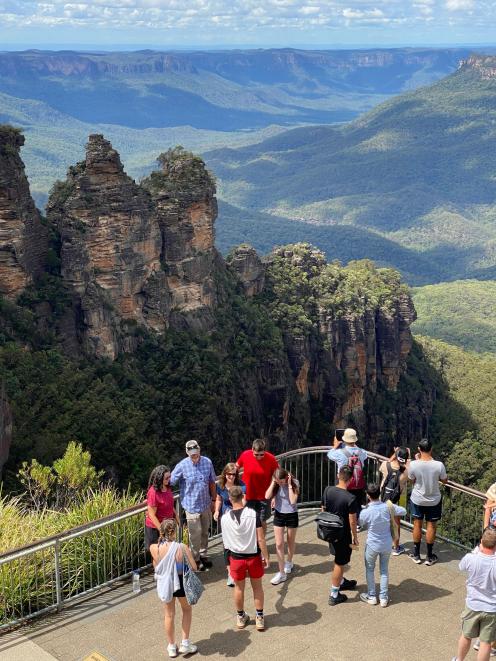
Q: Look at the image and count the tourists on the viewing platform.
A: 14